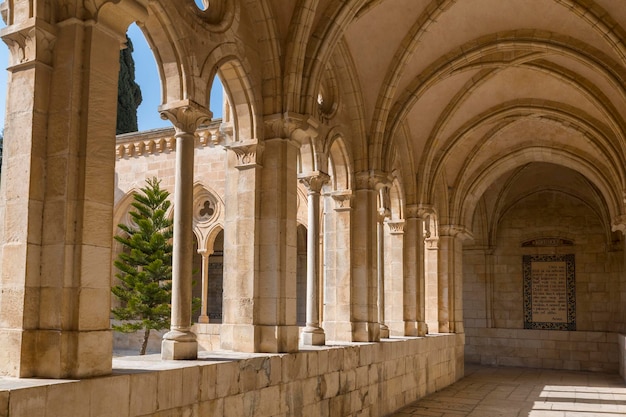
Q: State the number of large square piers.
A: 5